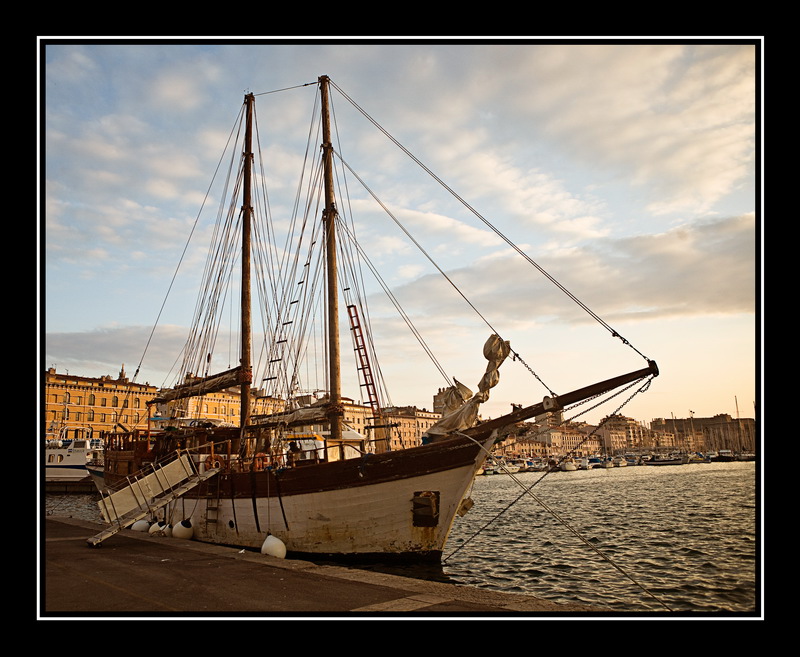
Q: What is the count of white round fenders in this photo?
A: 5